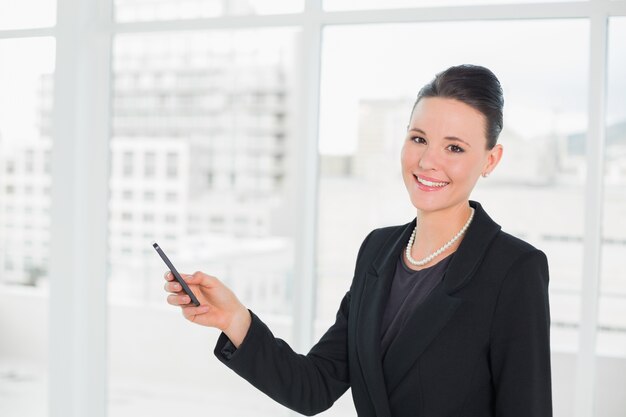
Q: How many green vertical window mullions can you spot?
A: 0